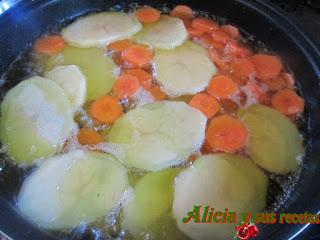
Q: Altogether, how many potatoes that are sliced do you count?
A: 11